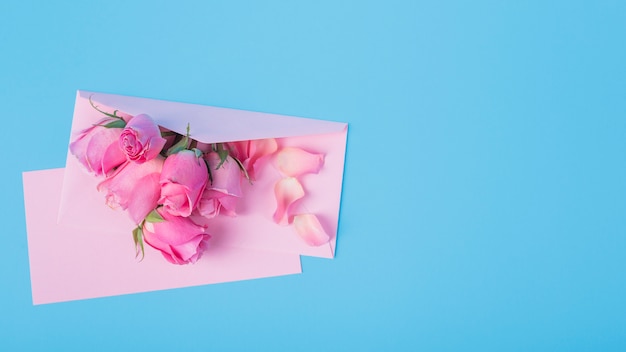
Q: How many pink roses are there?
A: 6